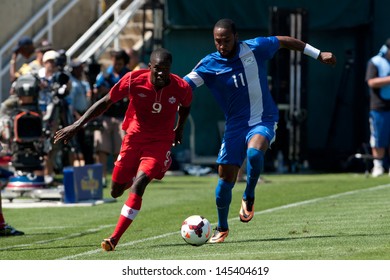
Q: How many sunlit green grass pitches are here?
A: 1